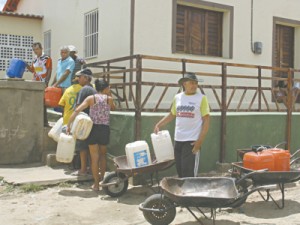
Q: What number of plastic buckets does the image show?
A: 9